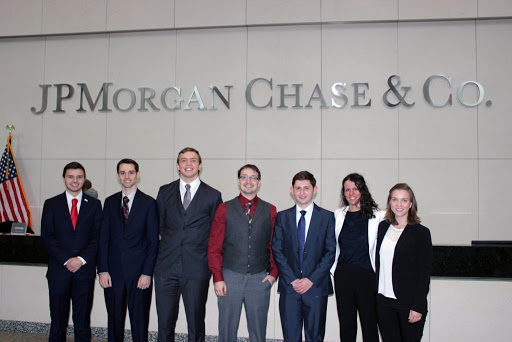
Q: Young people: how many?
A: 7